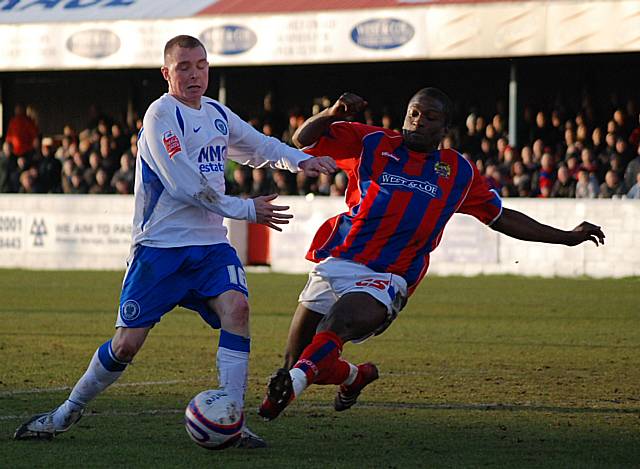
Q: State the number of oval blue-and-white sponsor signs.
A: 3